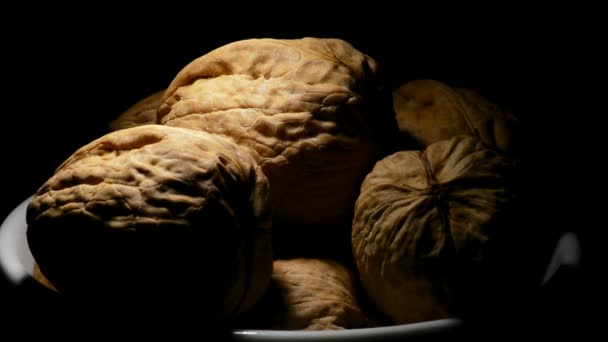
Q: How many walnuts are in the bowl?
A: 6